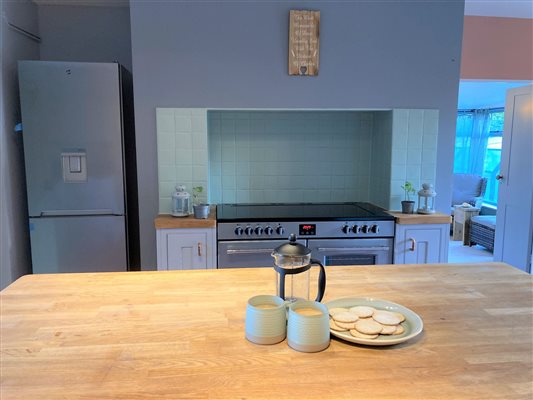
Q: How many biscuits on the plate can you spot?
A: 11